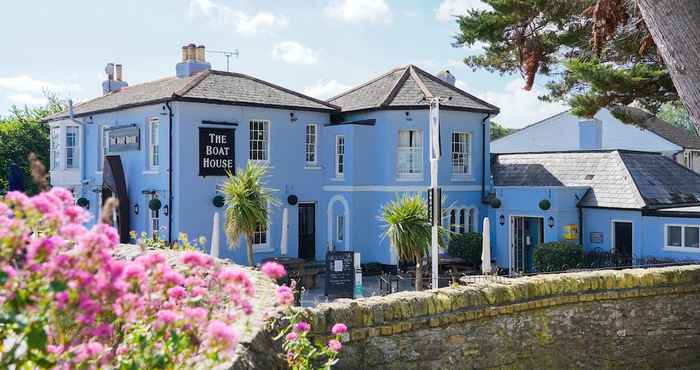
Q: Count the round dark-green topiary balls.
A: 6